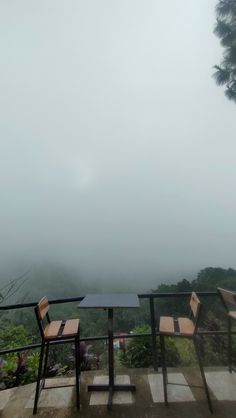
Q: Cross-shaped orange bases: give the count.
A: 0